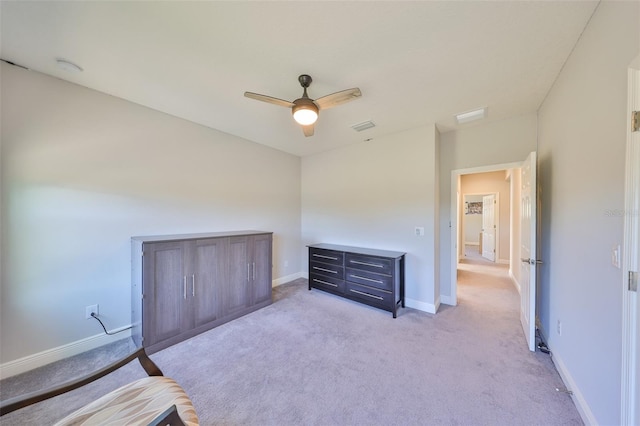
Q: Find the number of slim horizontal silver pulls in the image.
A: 6